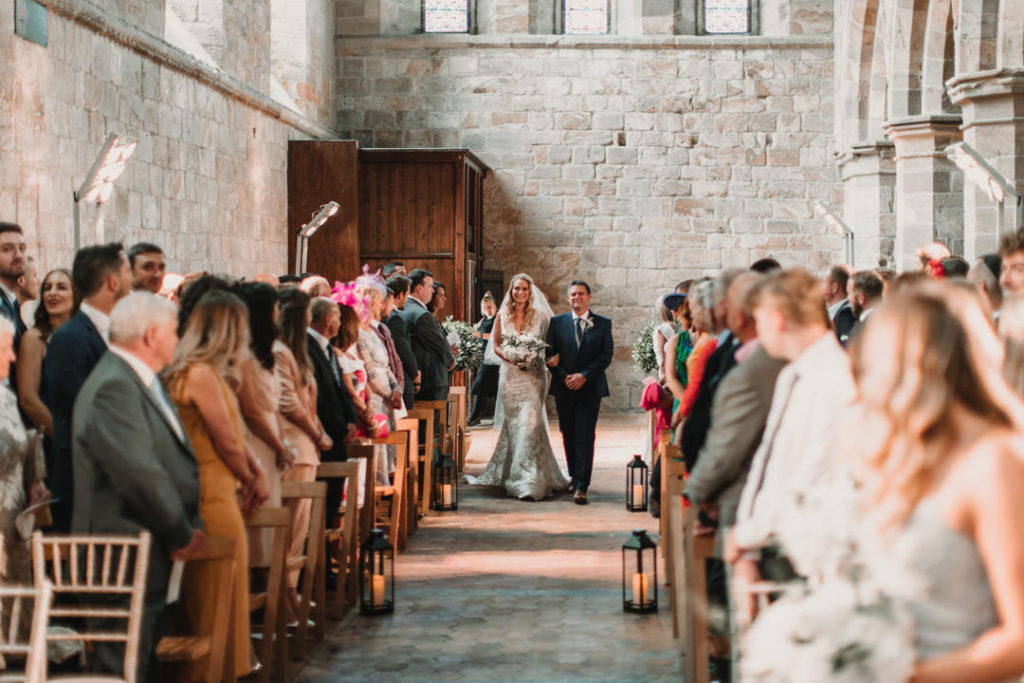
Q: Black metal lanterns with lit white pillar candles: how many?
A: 4